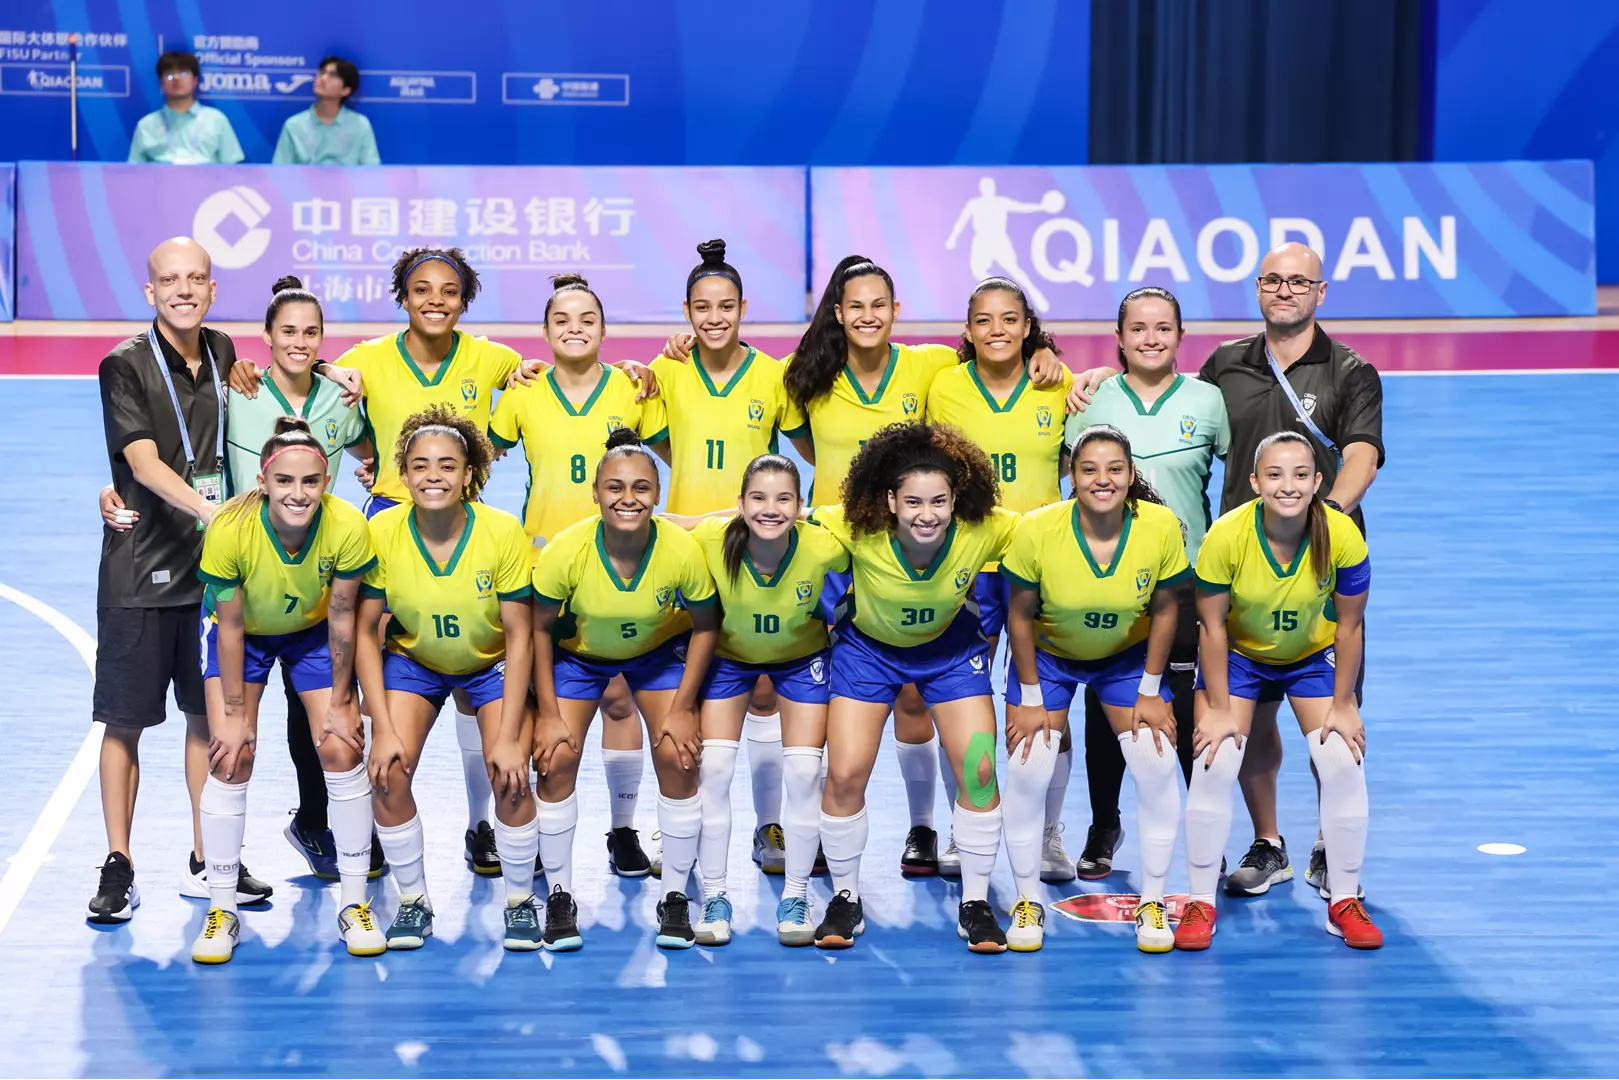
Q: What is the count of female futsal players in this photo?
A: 14